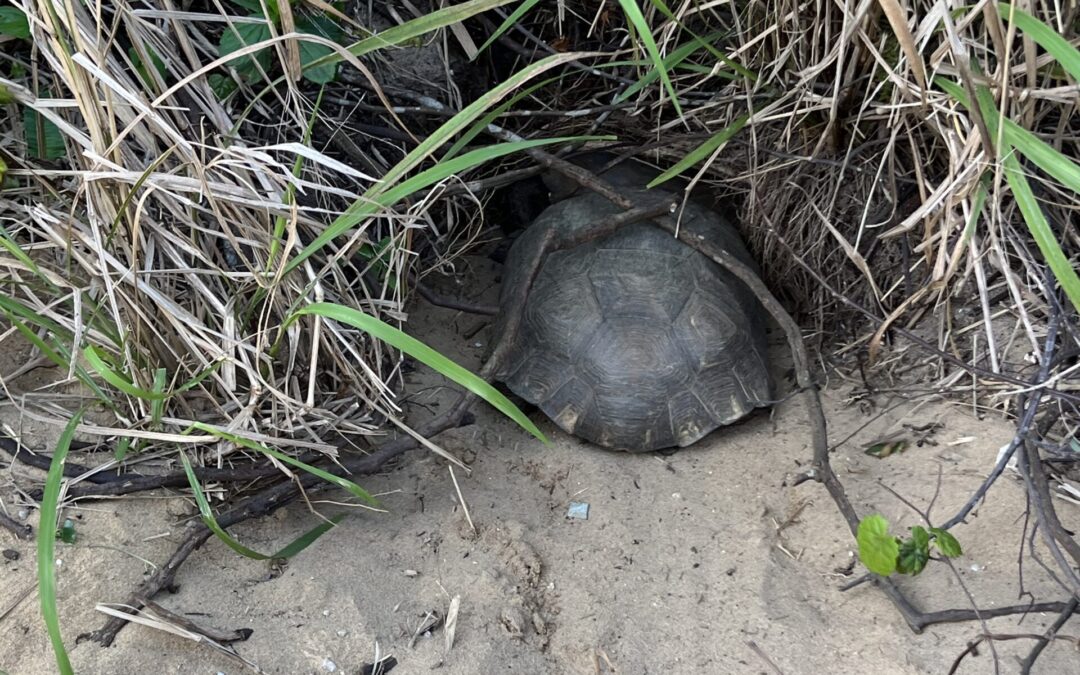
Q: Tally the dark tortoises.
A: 1